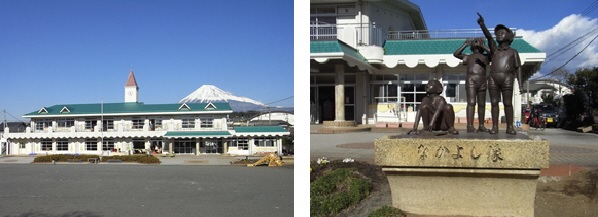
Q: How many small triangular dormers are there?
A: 4